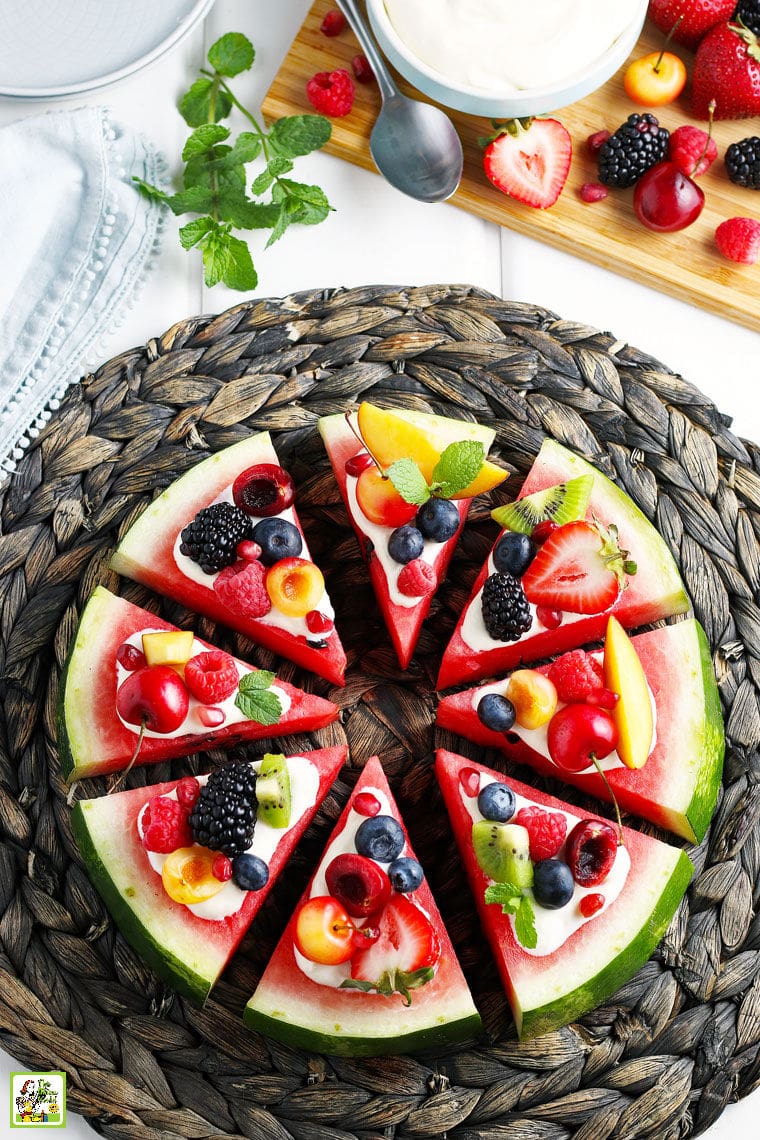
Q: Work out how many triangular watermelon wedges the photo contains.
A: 8